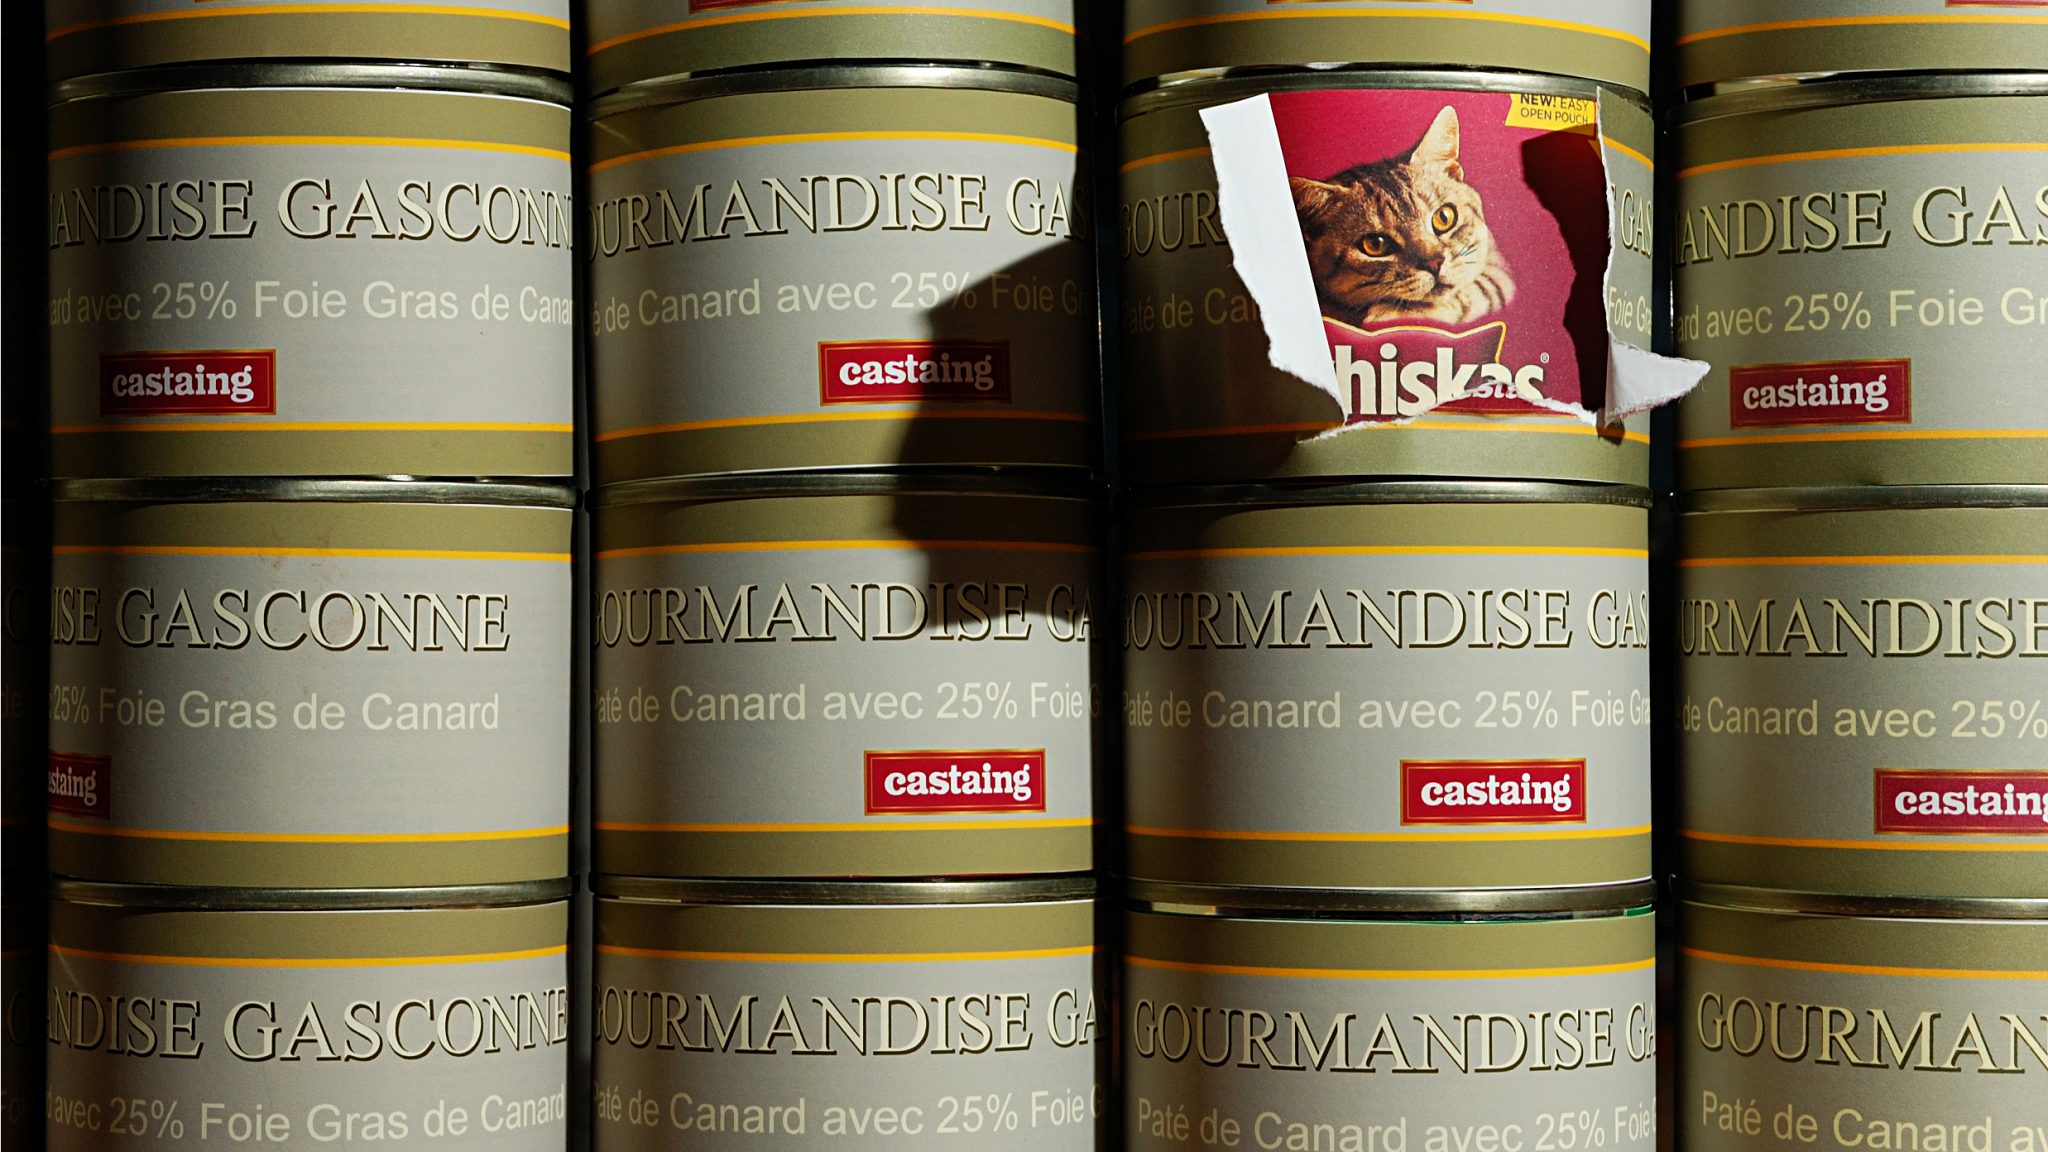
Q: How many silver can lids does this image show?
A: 12